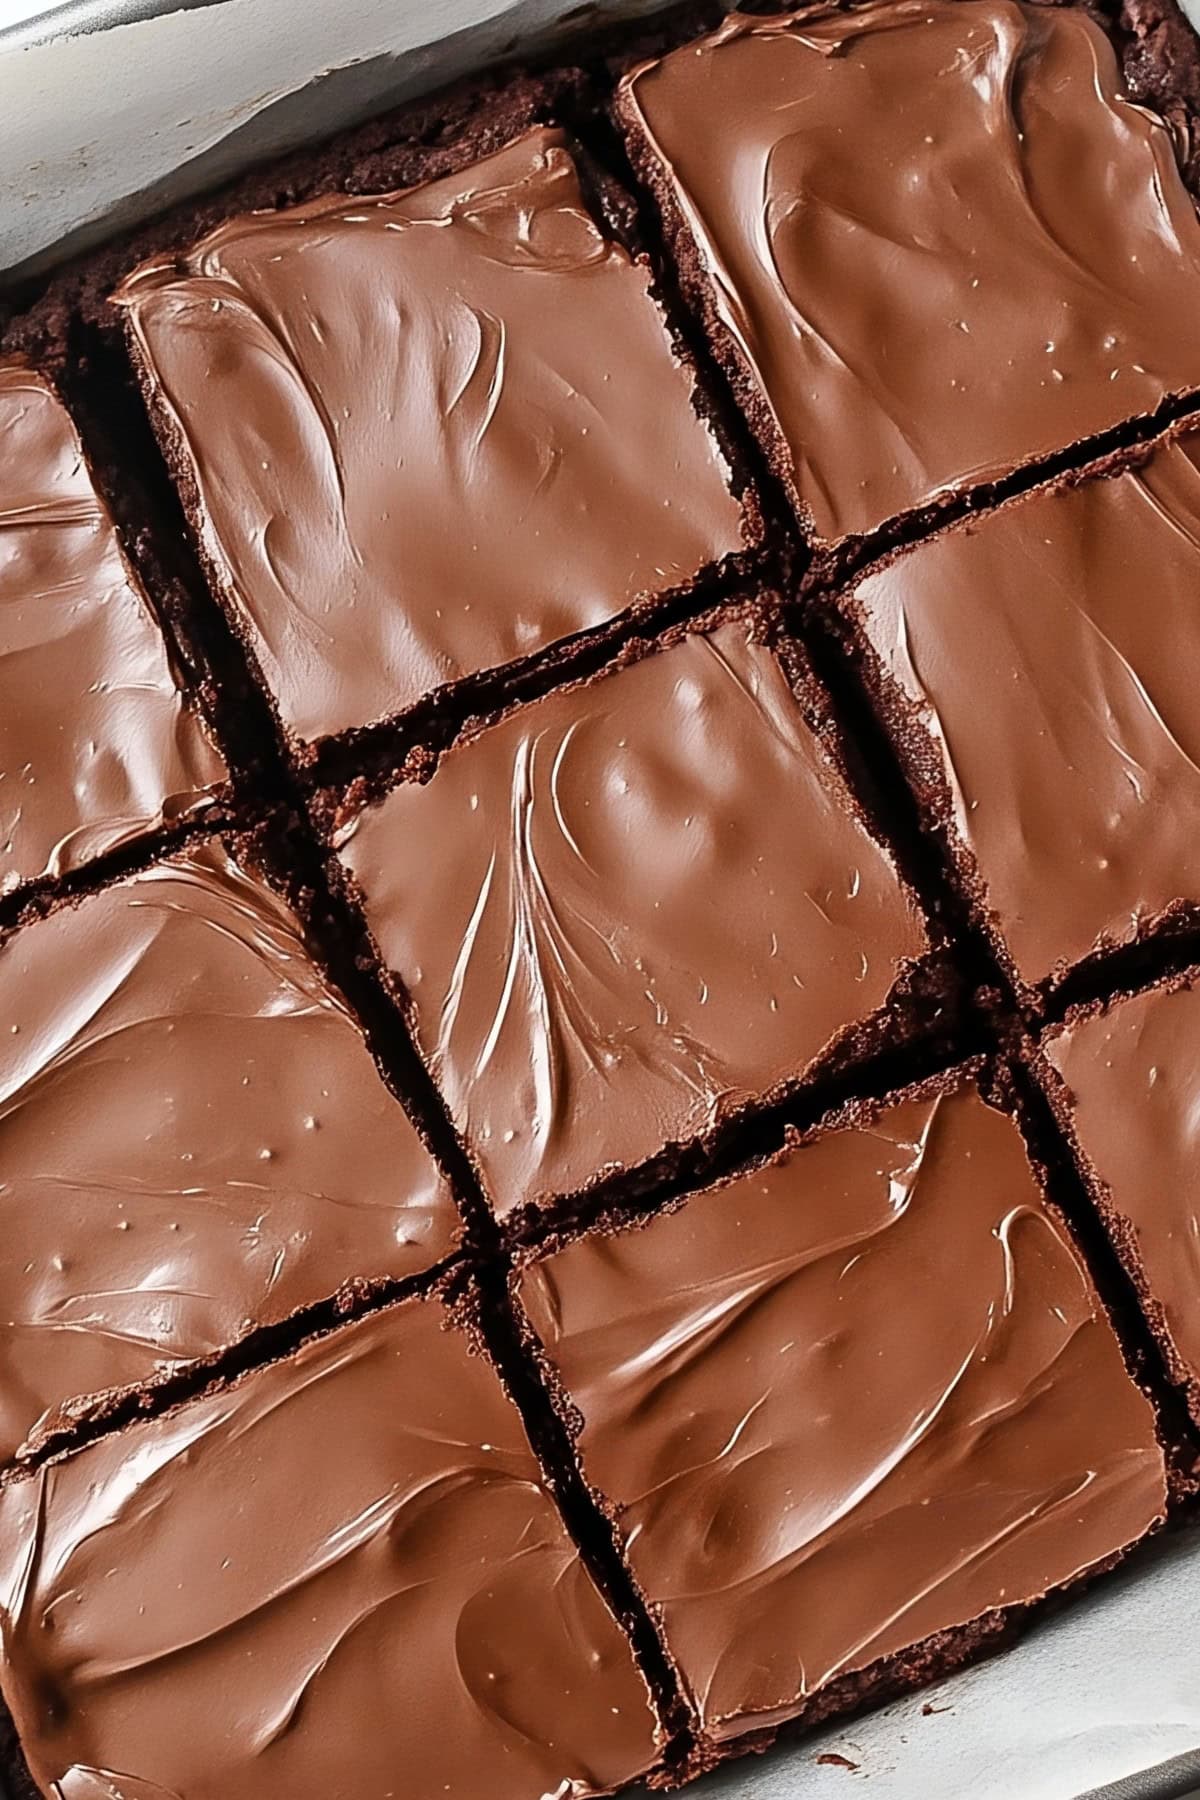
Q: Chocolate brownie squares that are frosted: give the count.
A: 9